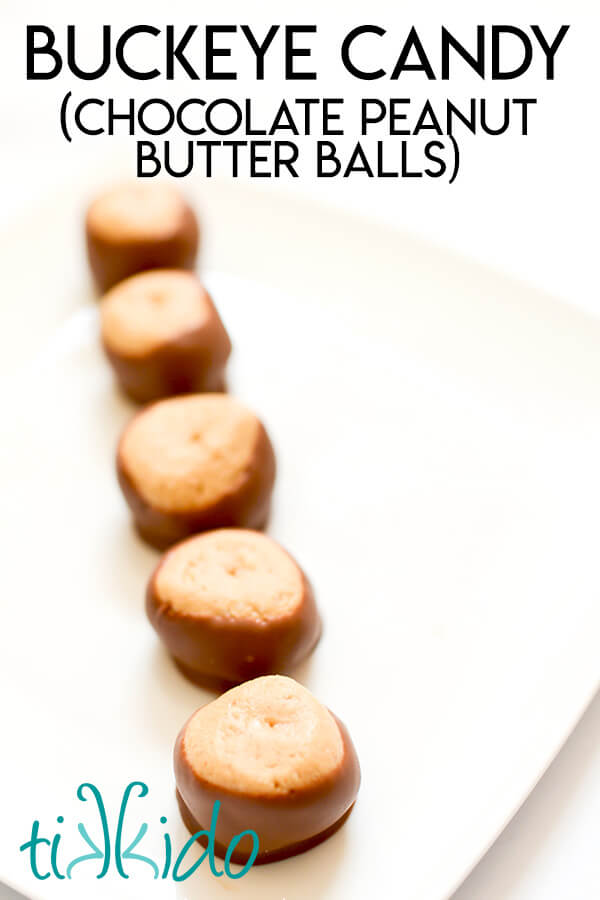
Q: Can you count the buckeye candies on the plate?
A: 5